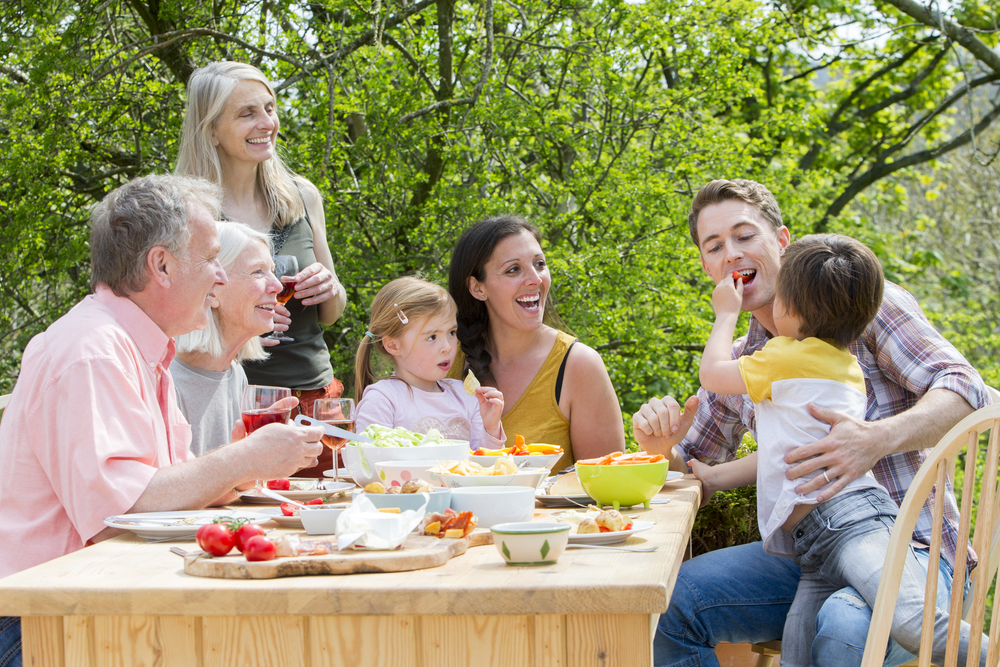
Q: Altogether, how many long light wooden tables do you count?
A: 1